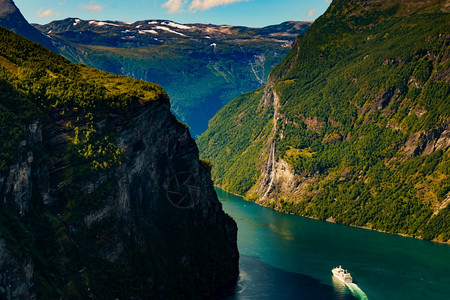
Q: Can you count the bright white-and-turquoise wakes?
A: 1